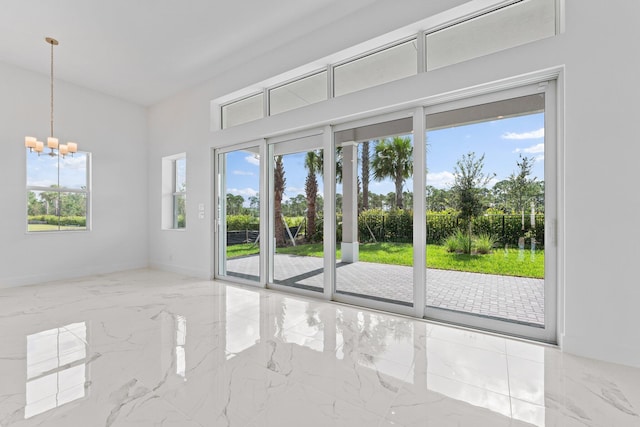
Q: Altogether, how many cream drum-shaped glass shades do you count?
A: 5